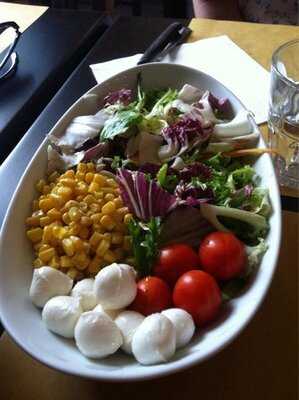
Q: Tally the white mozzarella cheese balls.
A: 8